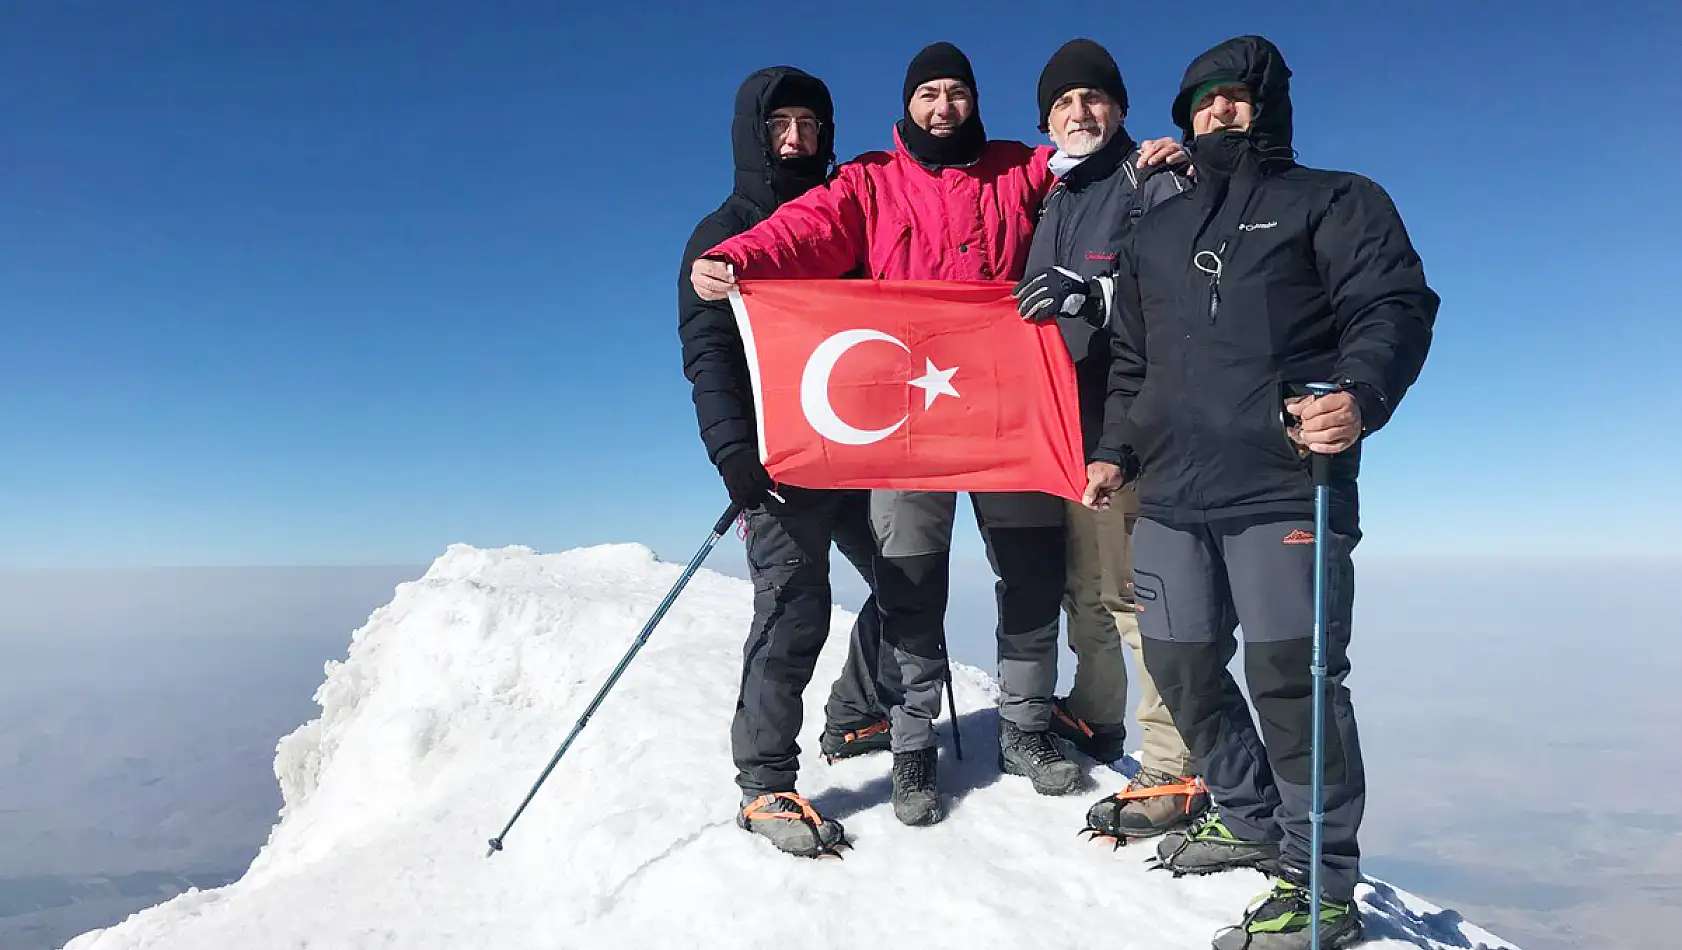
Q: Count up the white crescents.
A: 1